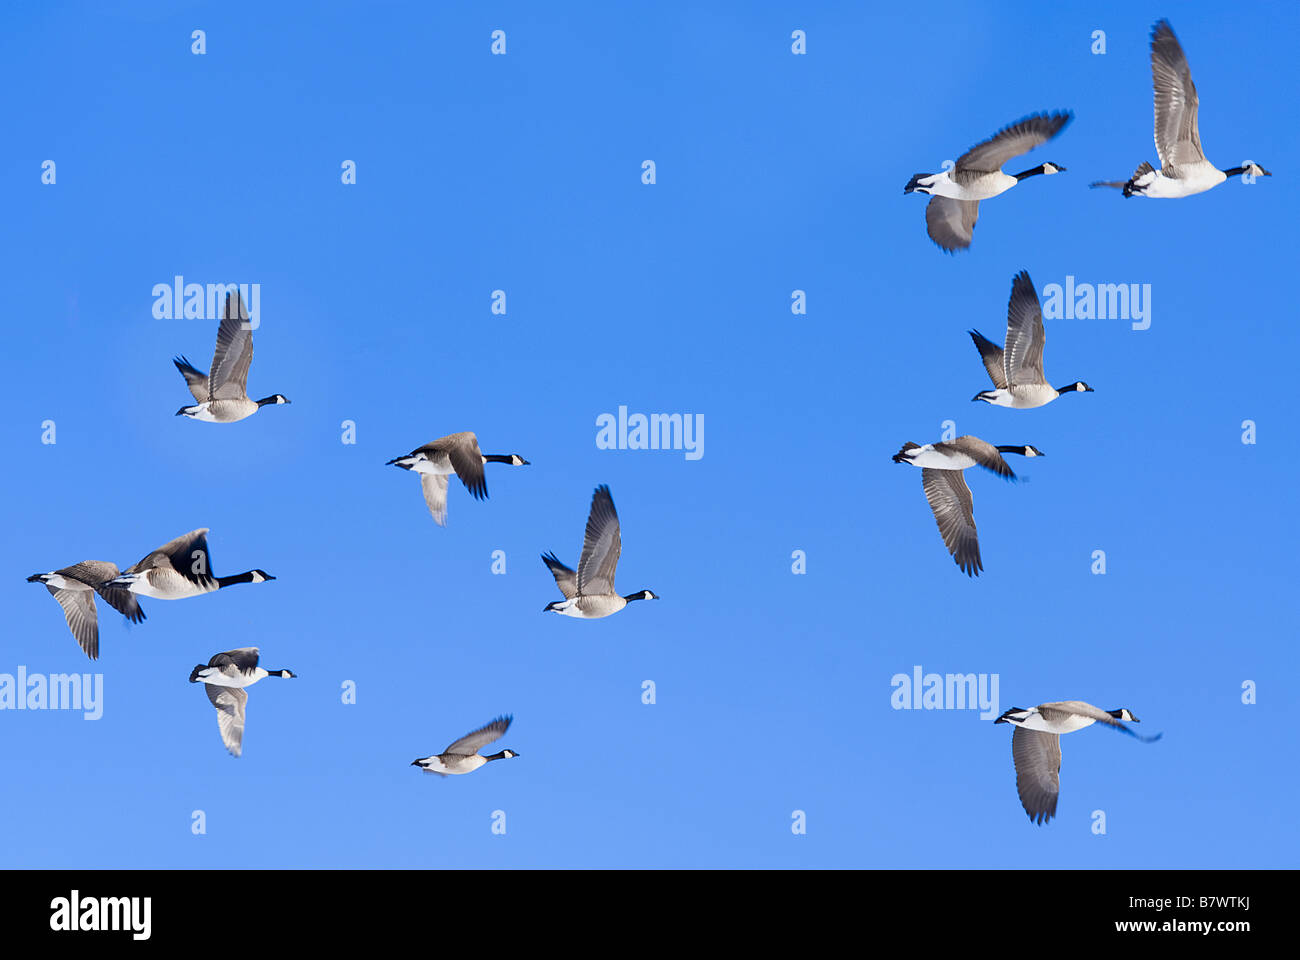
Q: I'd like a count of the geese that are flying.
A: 12